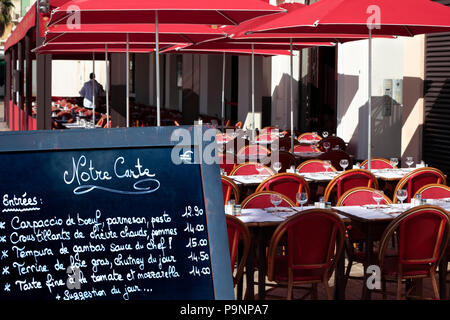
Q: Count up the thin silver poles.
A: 8